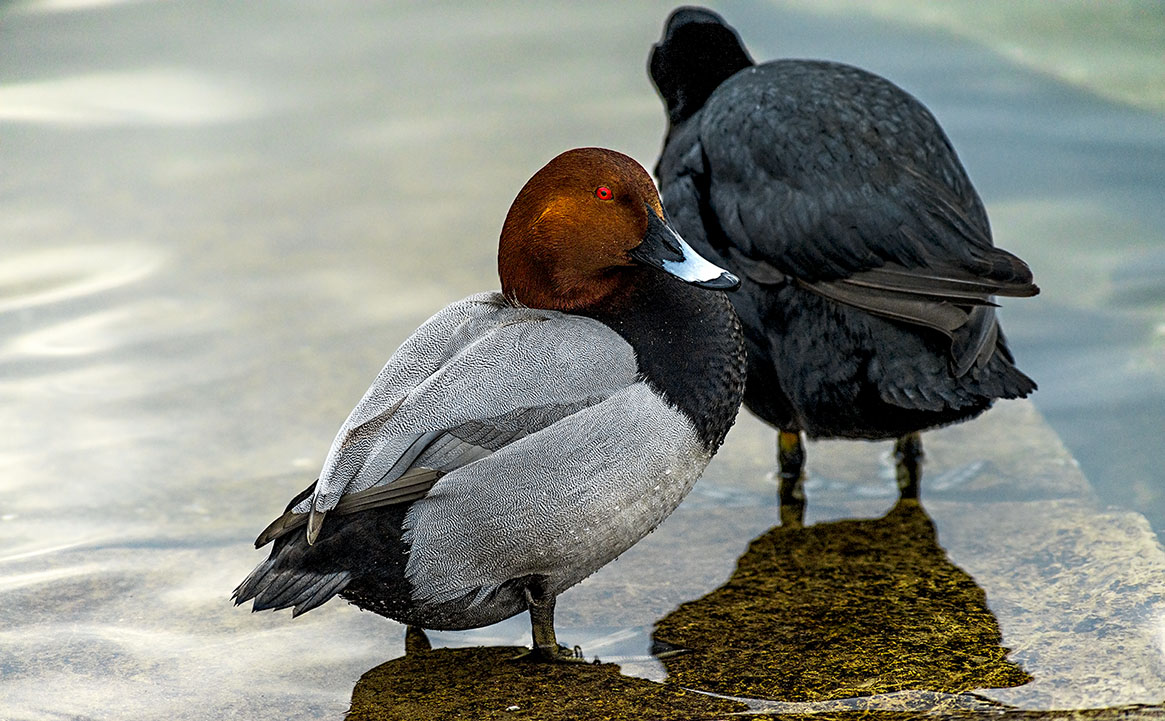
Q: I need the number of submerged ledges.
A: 1